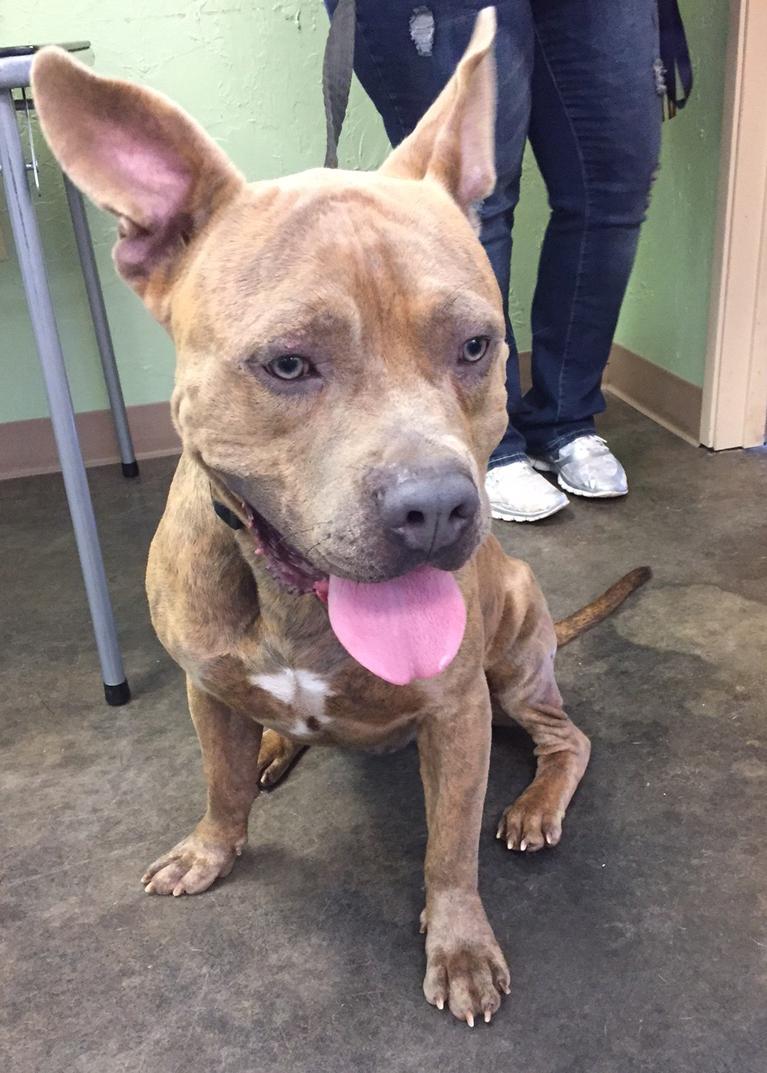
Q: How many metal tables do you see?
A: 1